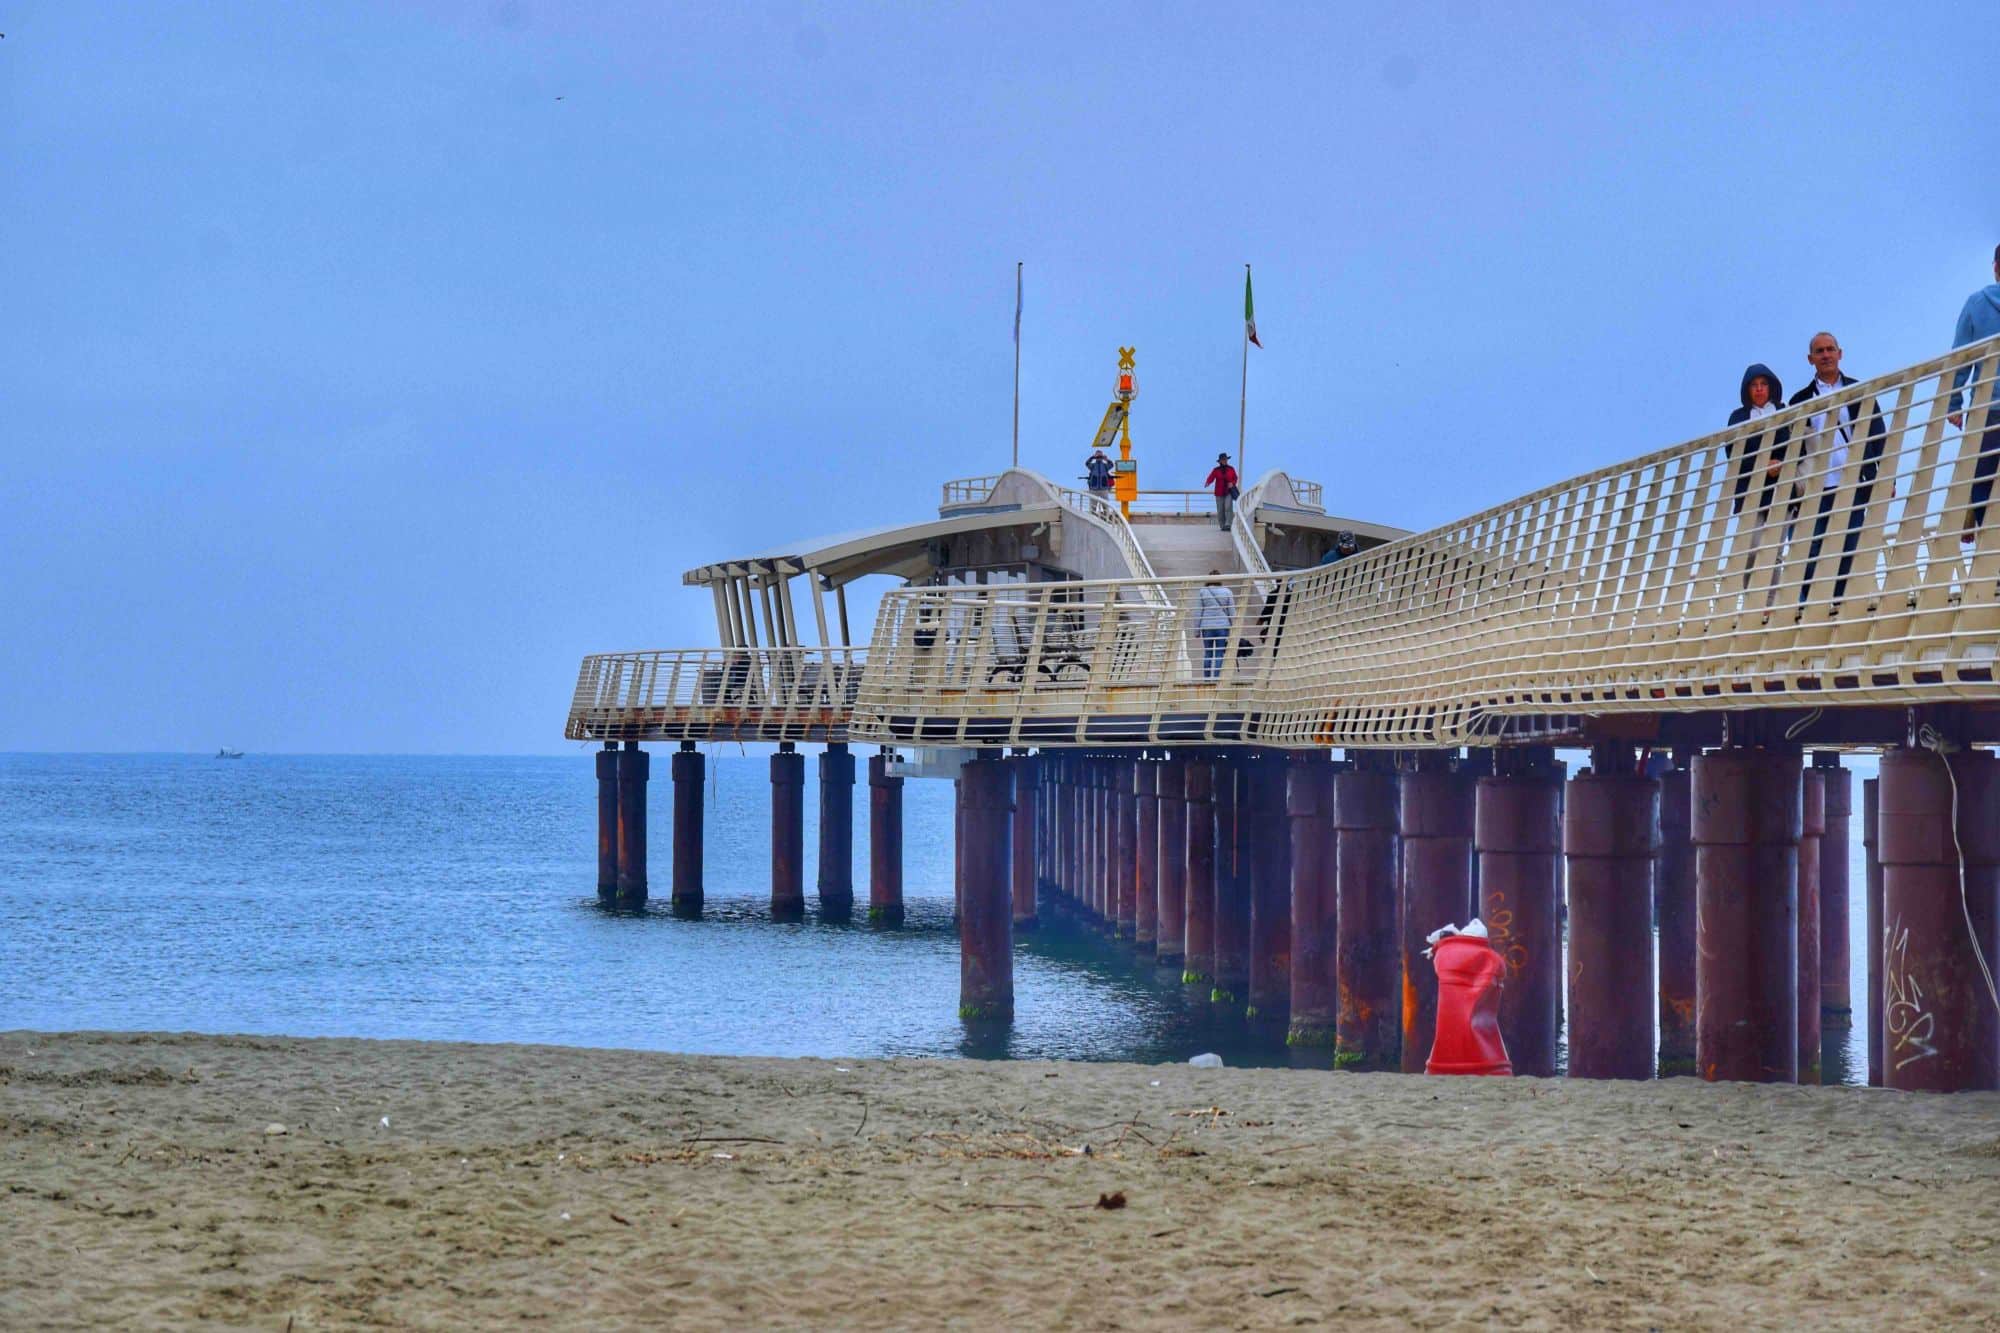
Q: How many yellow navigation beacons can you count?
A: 1